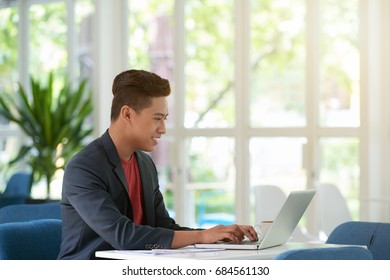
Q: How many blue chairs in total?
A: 5